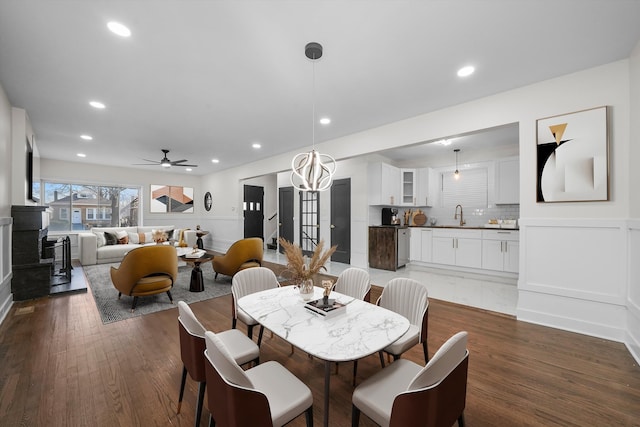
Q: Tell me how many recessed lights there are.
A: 9